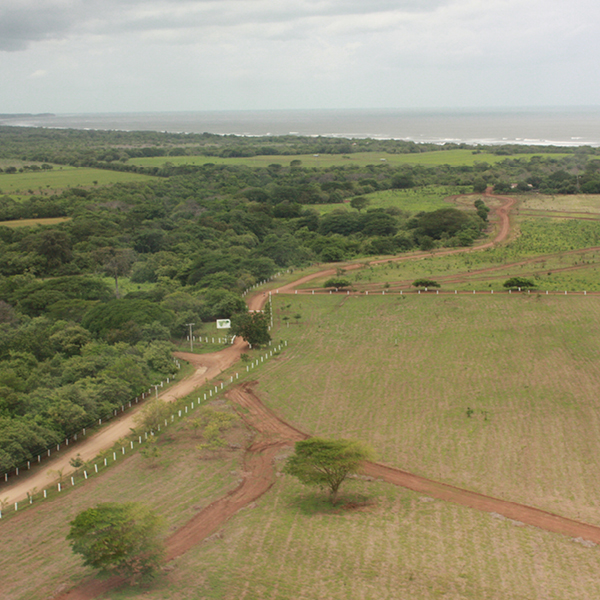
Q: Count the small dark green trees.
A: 3